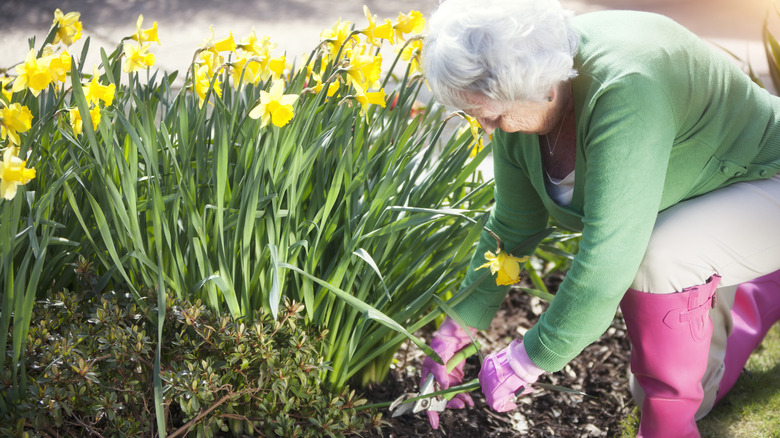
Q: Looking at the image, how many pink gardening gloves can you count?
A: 2